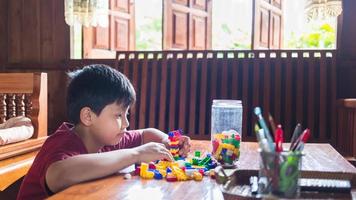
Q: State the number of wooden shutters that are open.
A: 3